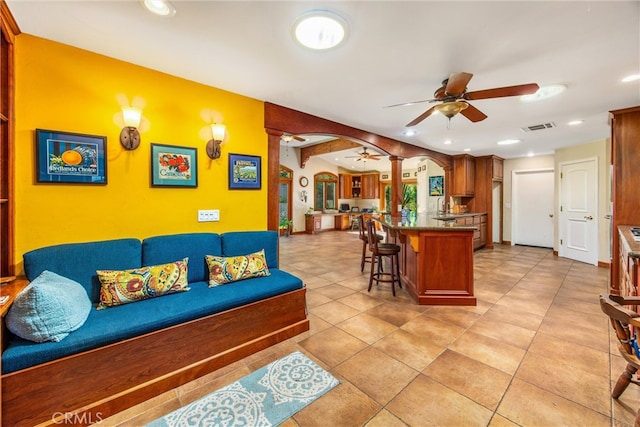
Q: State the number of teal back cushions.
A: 3